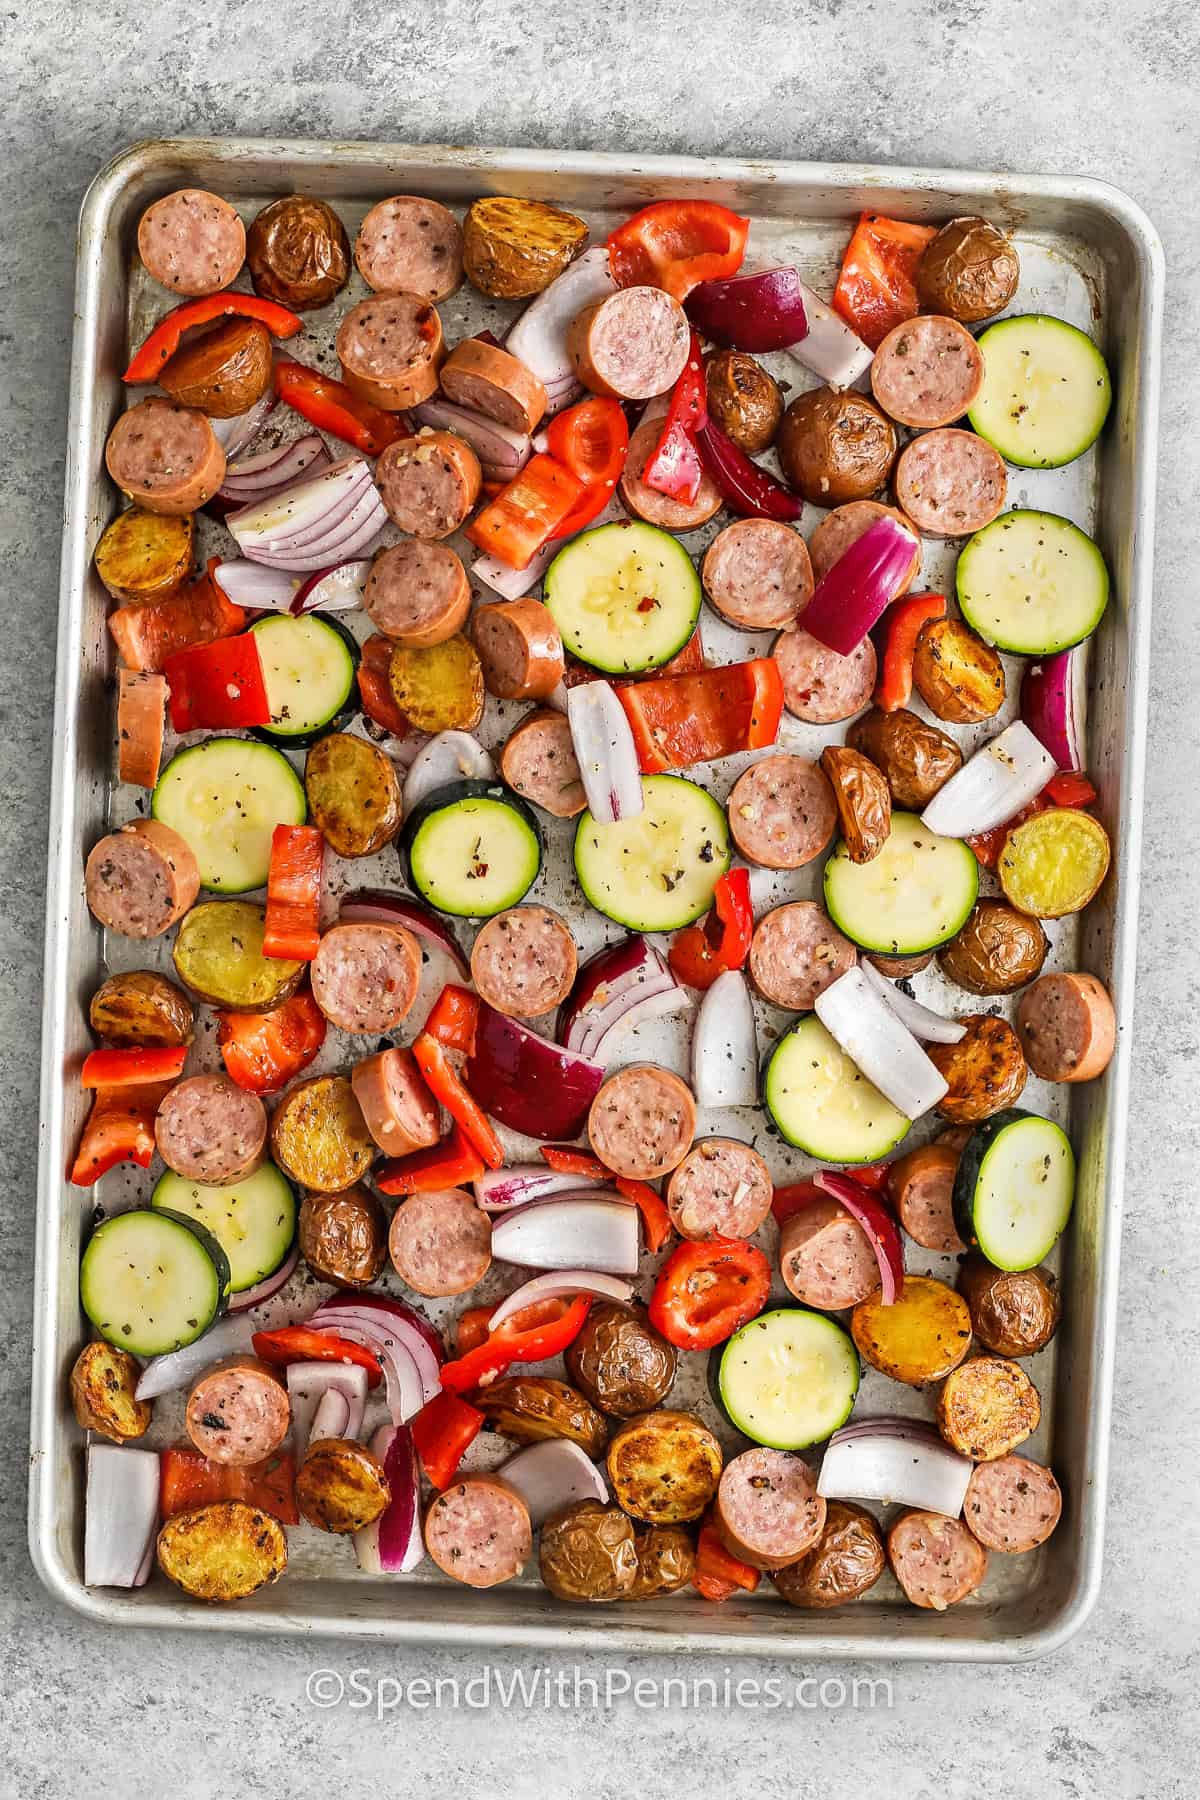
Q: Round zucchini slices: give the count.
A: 13